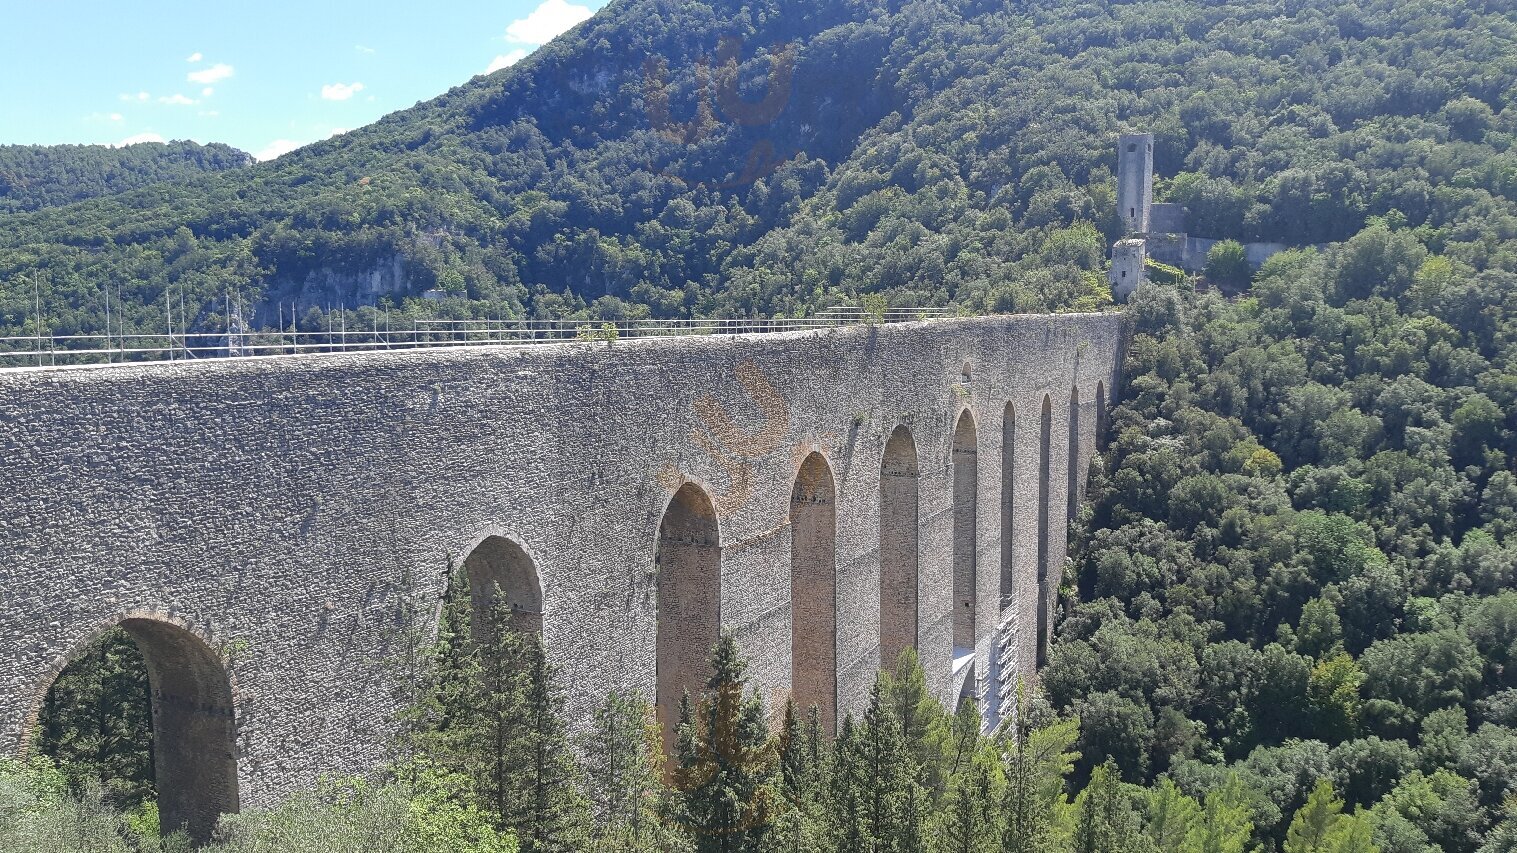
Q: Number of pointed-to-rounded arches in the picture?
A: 10